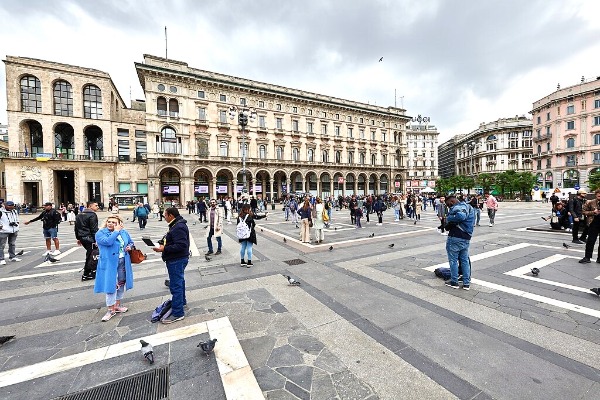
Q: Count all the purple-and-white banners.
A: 5